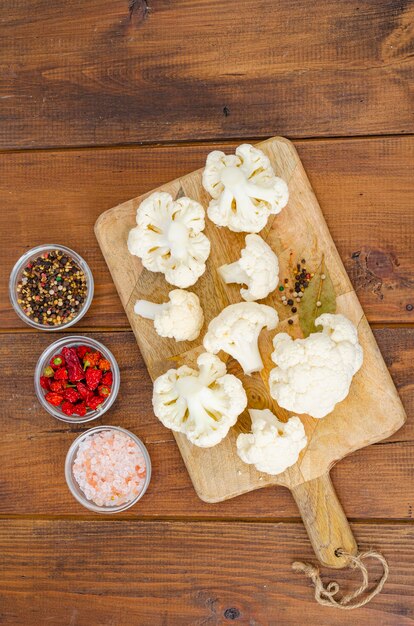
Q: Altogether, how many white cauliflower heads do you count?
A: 8